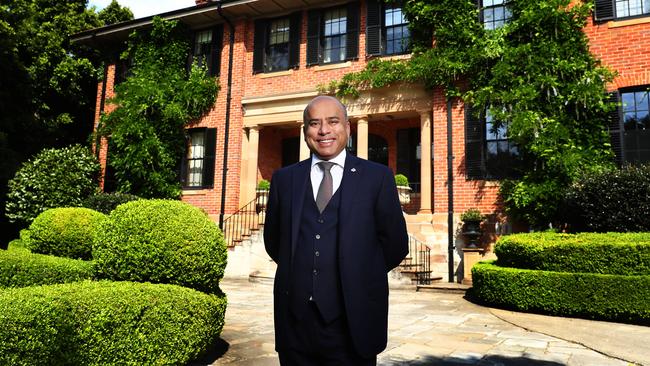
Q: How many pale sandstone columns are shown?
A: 4